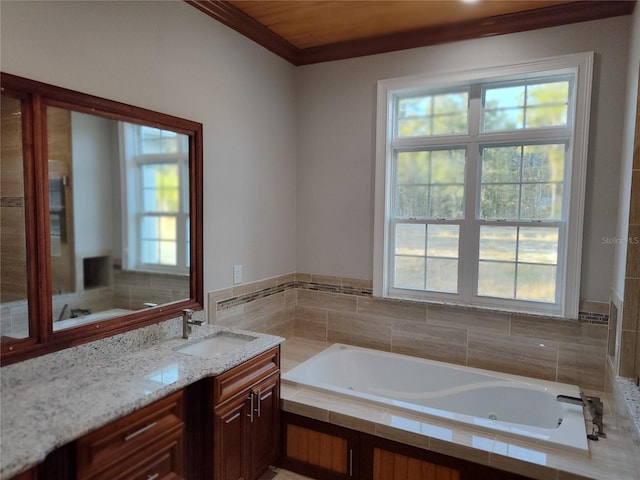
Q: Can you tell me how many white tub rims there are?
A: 1